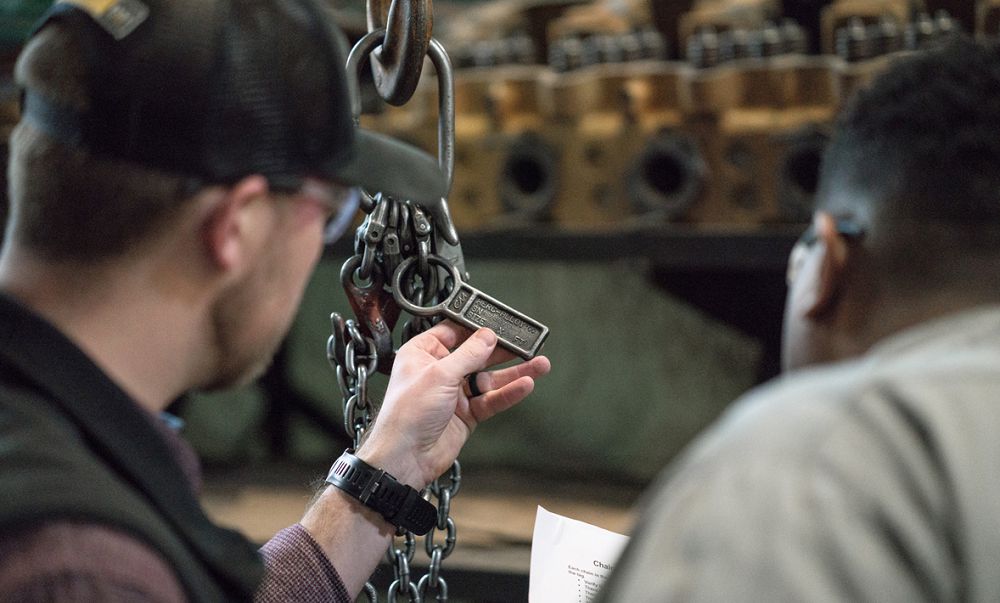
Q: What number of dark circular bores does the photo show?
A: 3